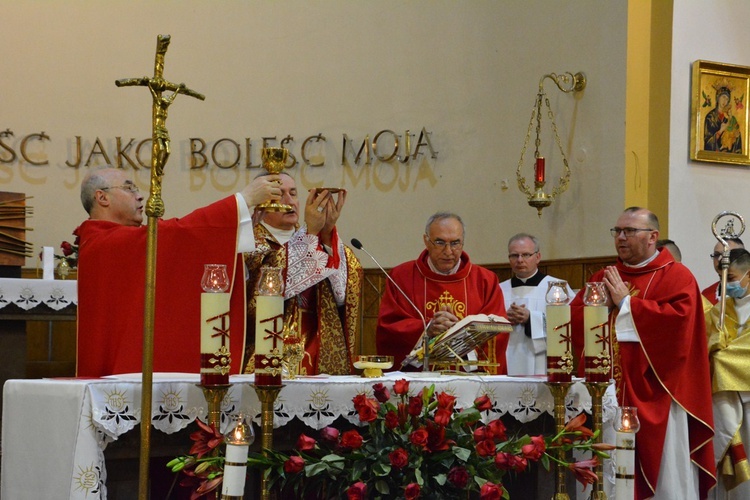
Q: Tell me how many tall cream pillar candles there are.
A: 4